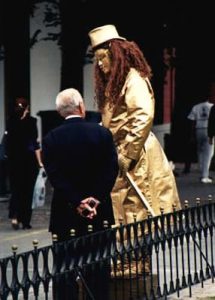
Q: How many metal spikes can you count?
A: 14